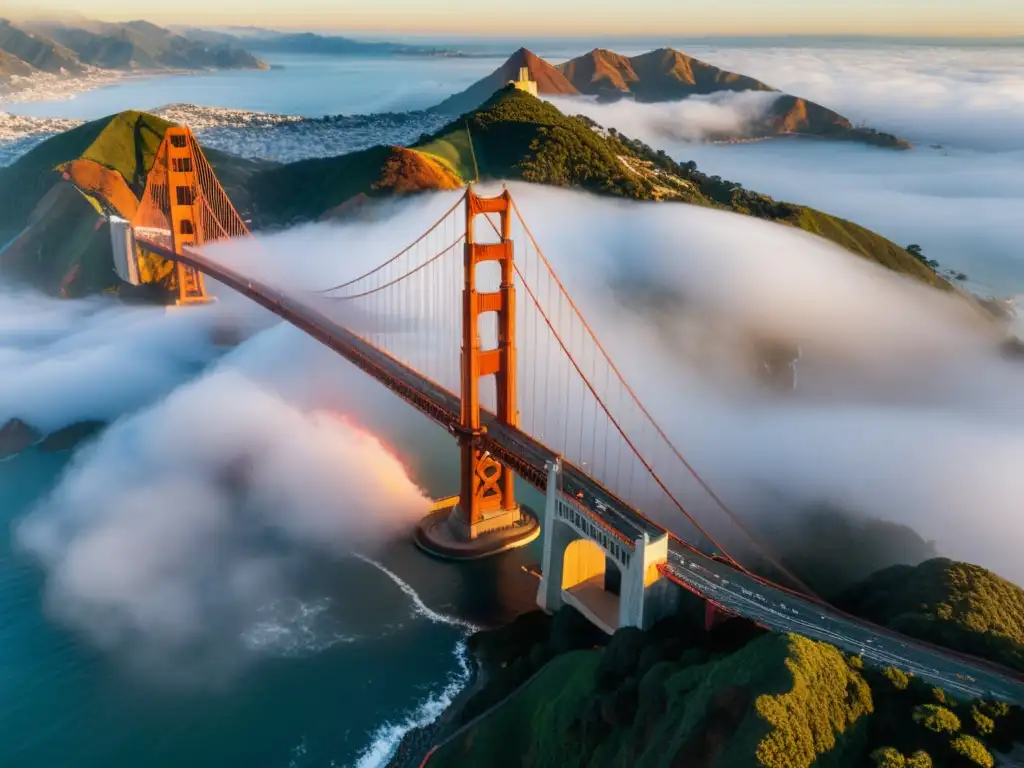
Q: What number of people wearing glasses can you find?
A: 0